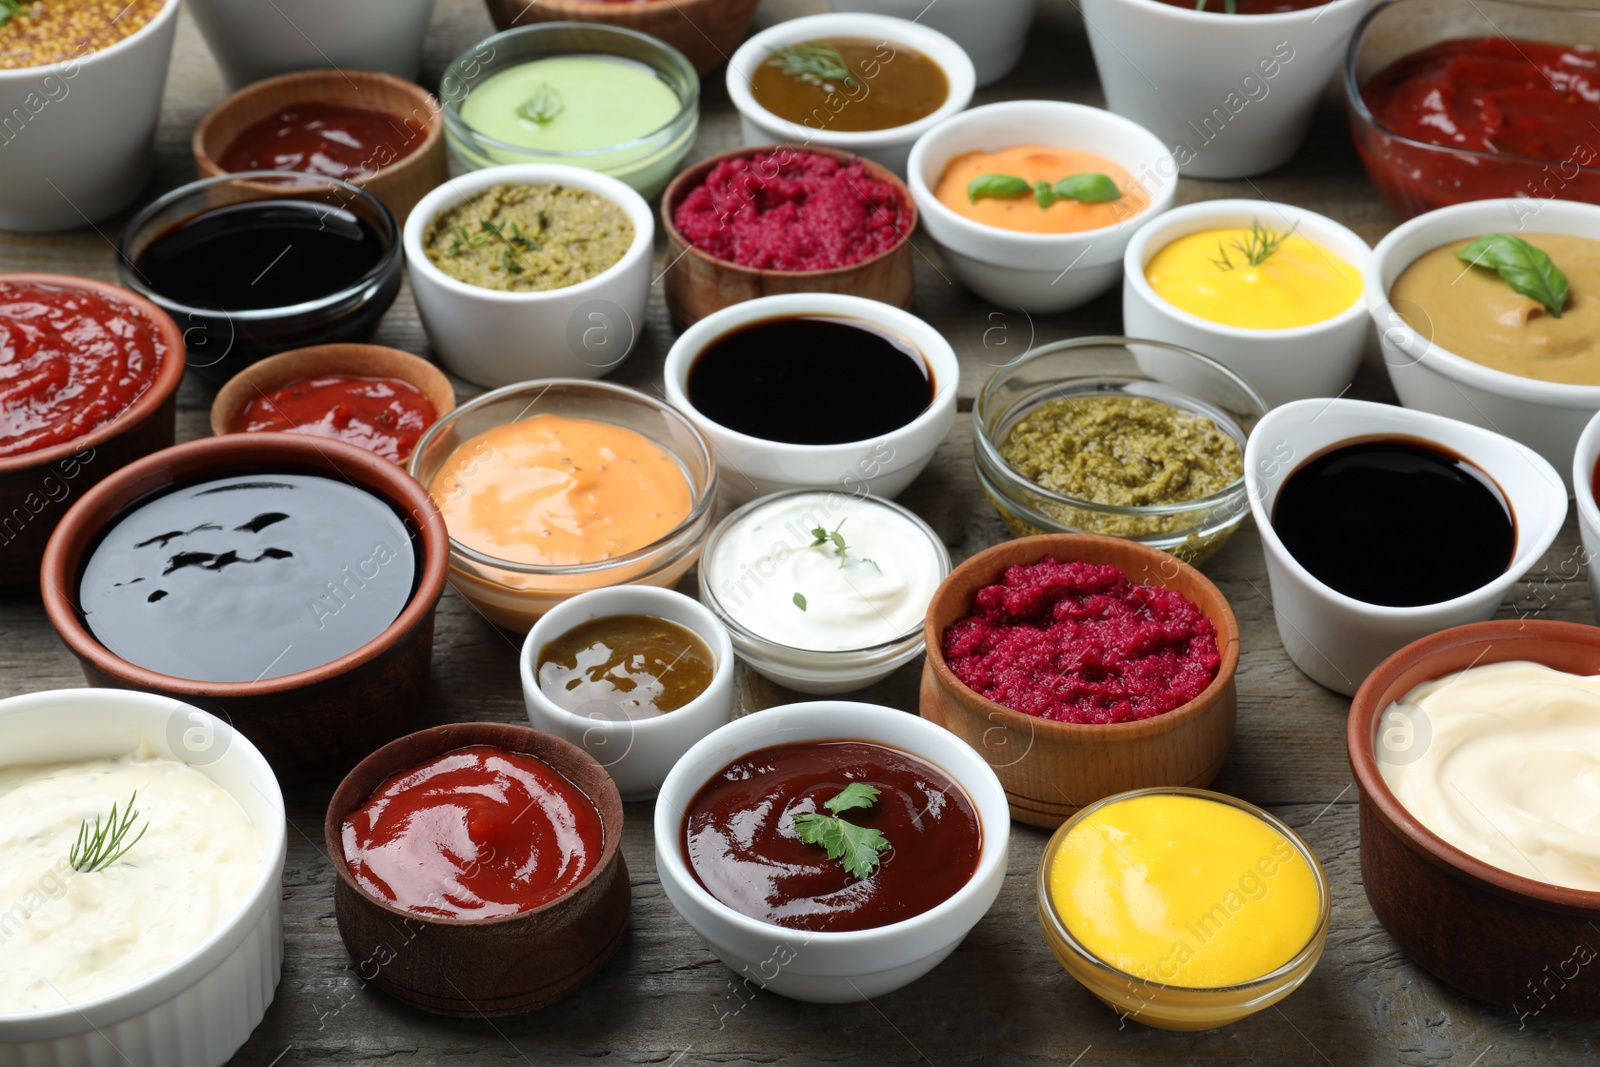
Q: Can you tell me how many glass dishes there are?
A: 7